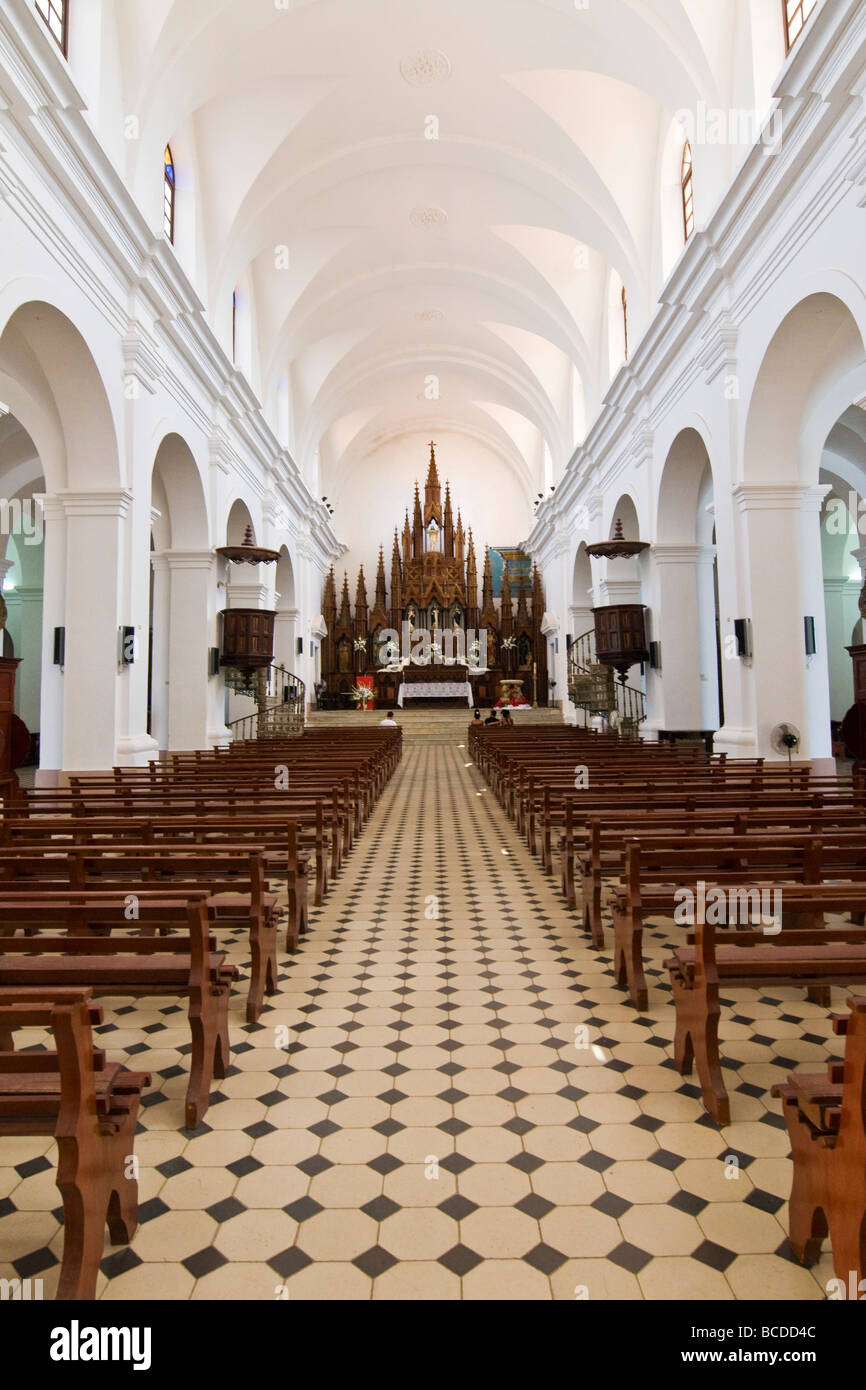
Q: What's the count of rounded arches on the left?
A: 4